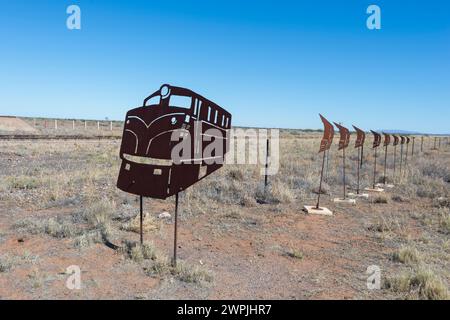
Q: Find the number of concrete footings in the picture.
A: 5